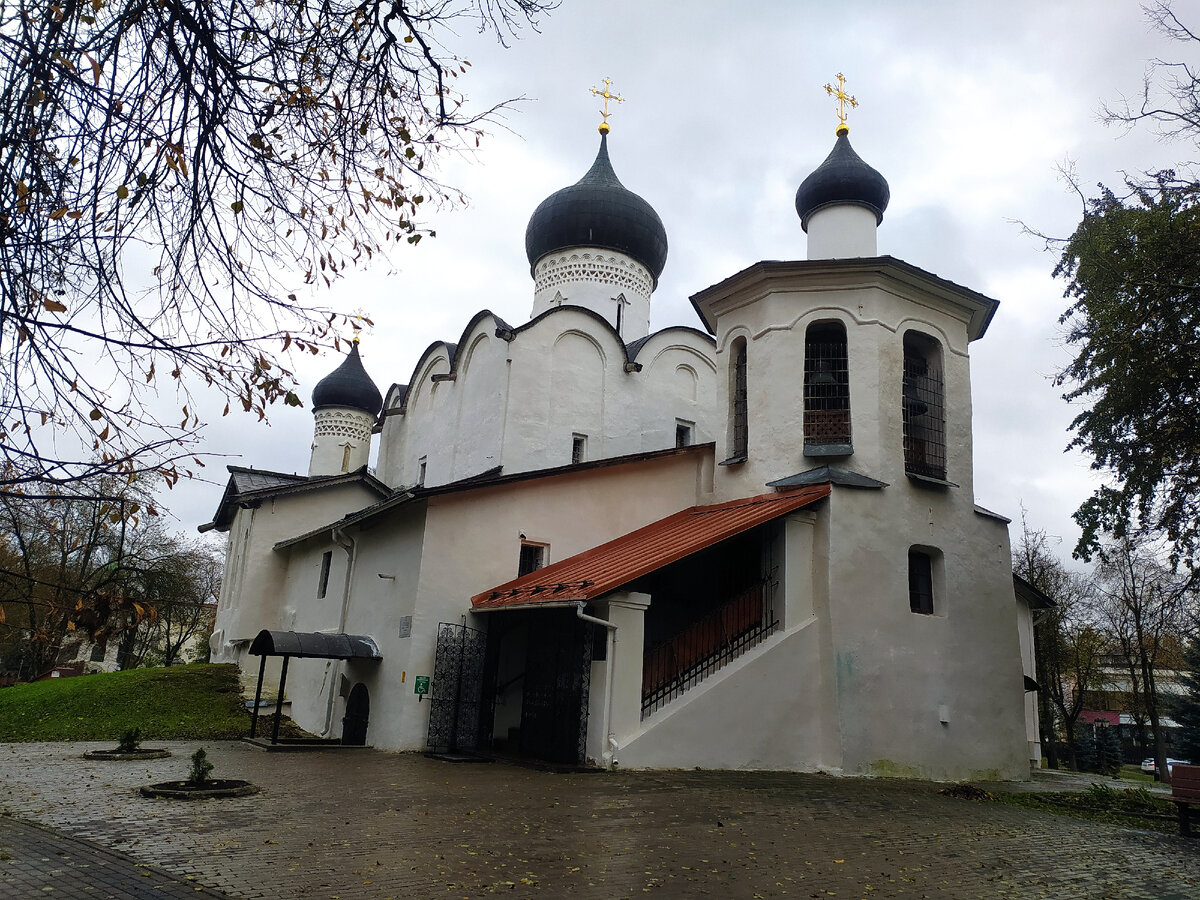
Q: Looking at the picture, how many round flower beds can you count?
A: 2